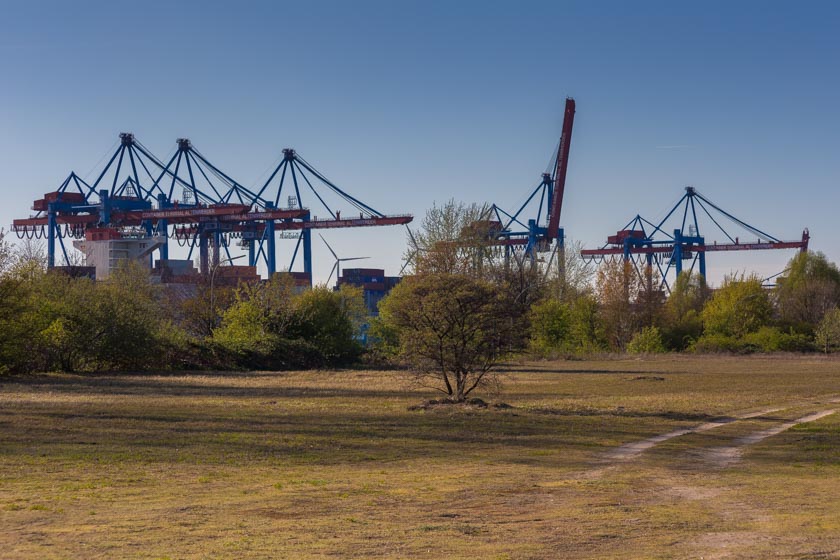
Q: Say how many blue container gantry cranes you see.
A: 5